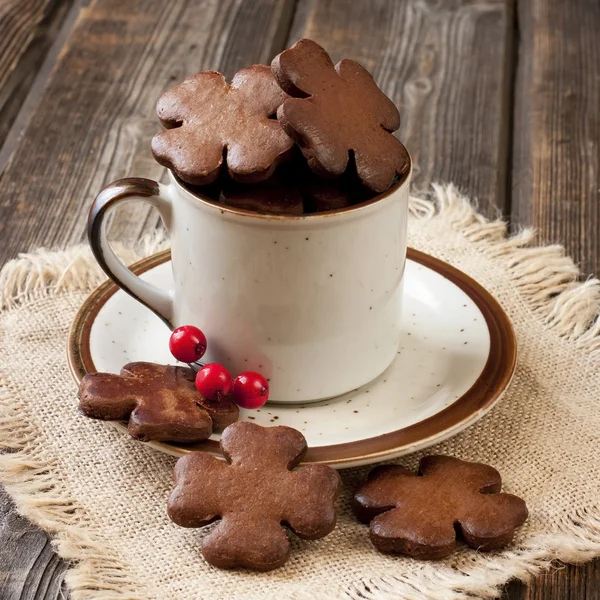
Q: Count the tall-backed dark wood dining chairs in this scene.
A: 0